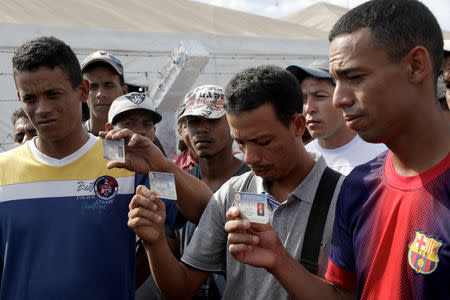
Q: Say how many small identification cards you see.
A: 3